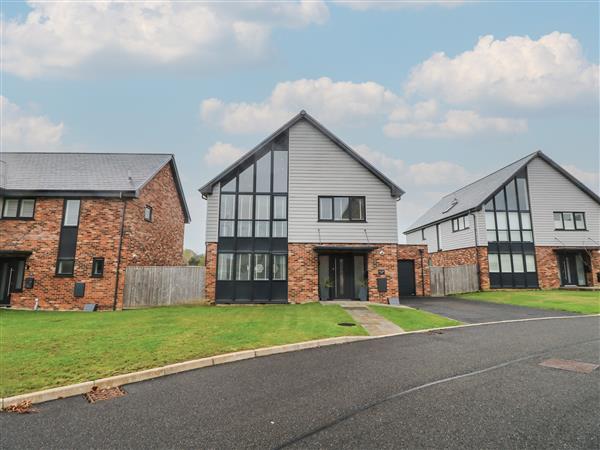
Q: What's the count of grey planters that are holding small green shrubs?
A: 2